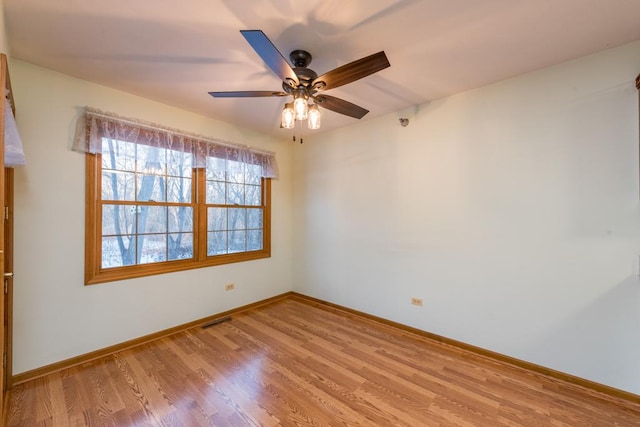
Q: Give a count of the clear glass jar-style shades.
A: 3